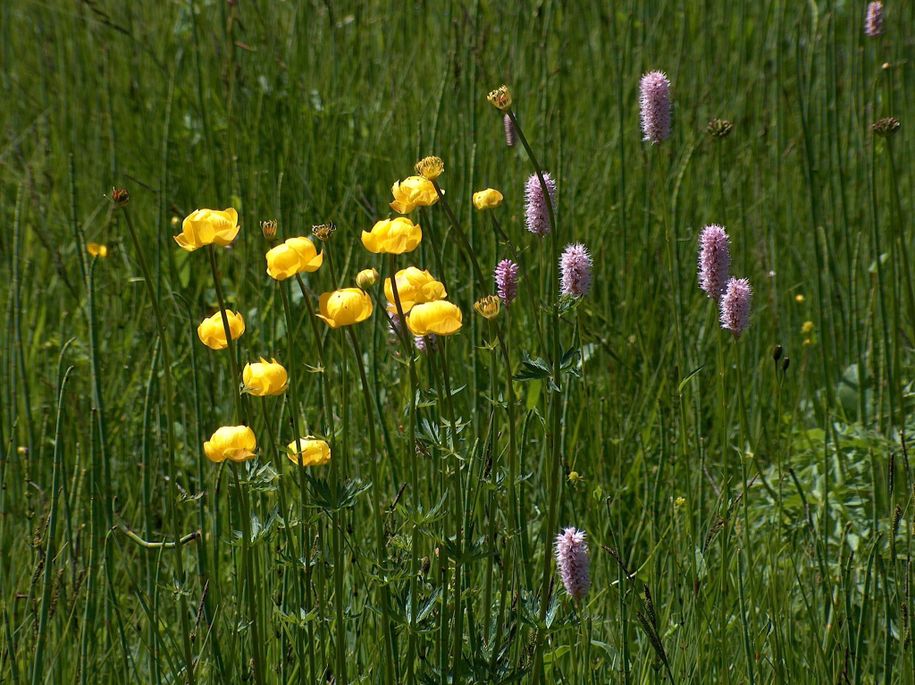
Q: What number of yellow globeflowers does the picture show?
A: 12